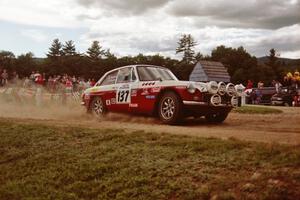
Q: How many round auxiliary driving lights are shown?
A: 6